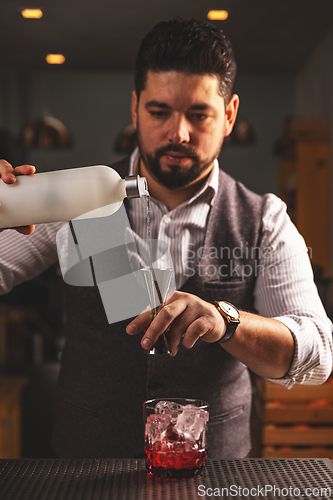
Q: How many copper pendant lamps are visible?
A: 3